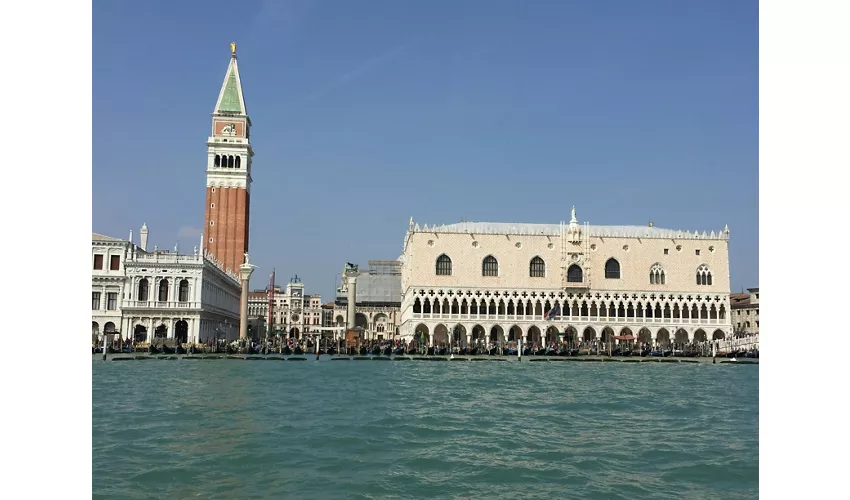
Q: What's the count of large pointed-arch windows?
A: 7